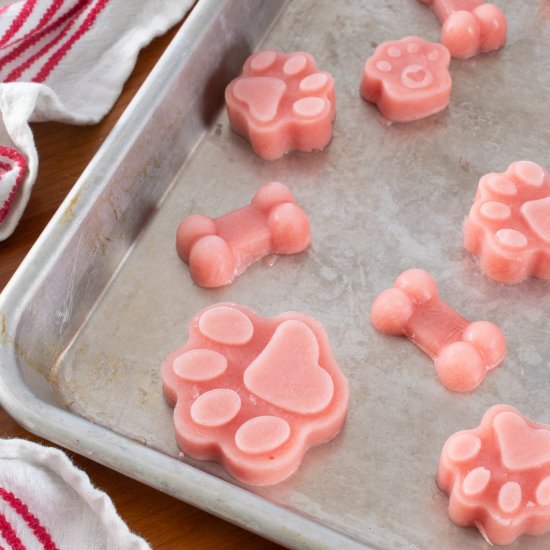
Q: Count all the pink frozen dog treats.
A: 8